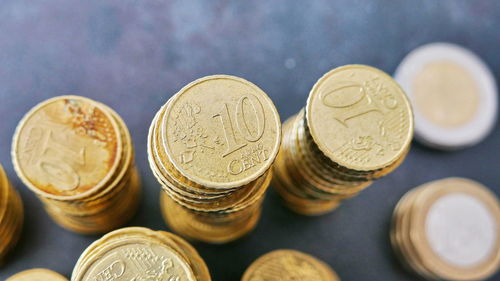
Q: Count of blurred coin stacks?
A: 2